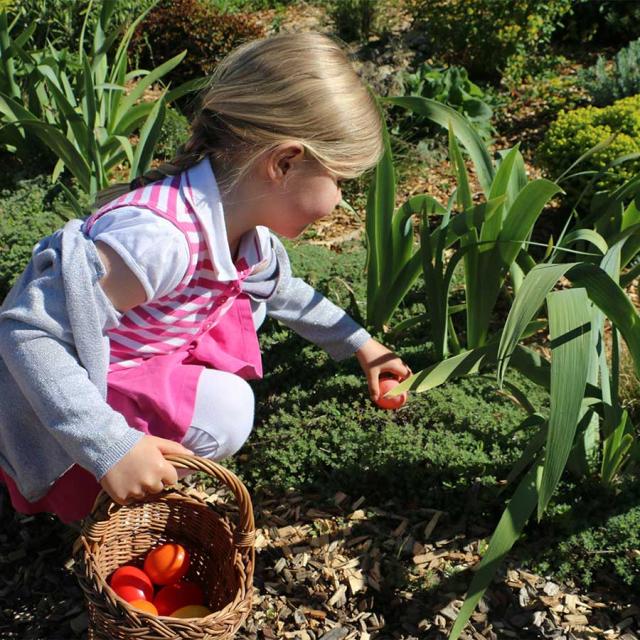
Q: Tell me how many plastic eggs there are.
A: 6